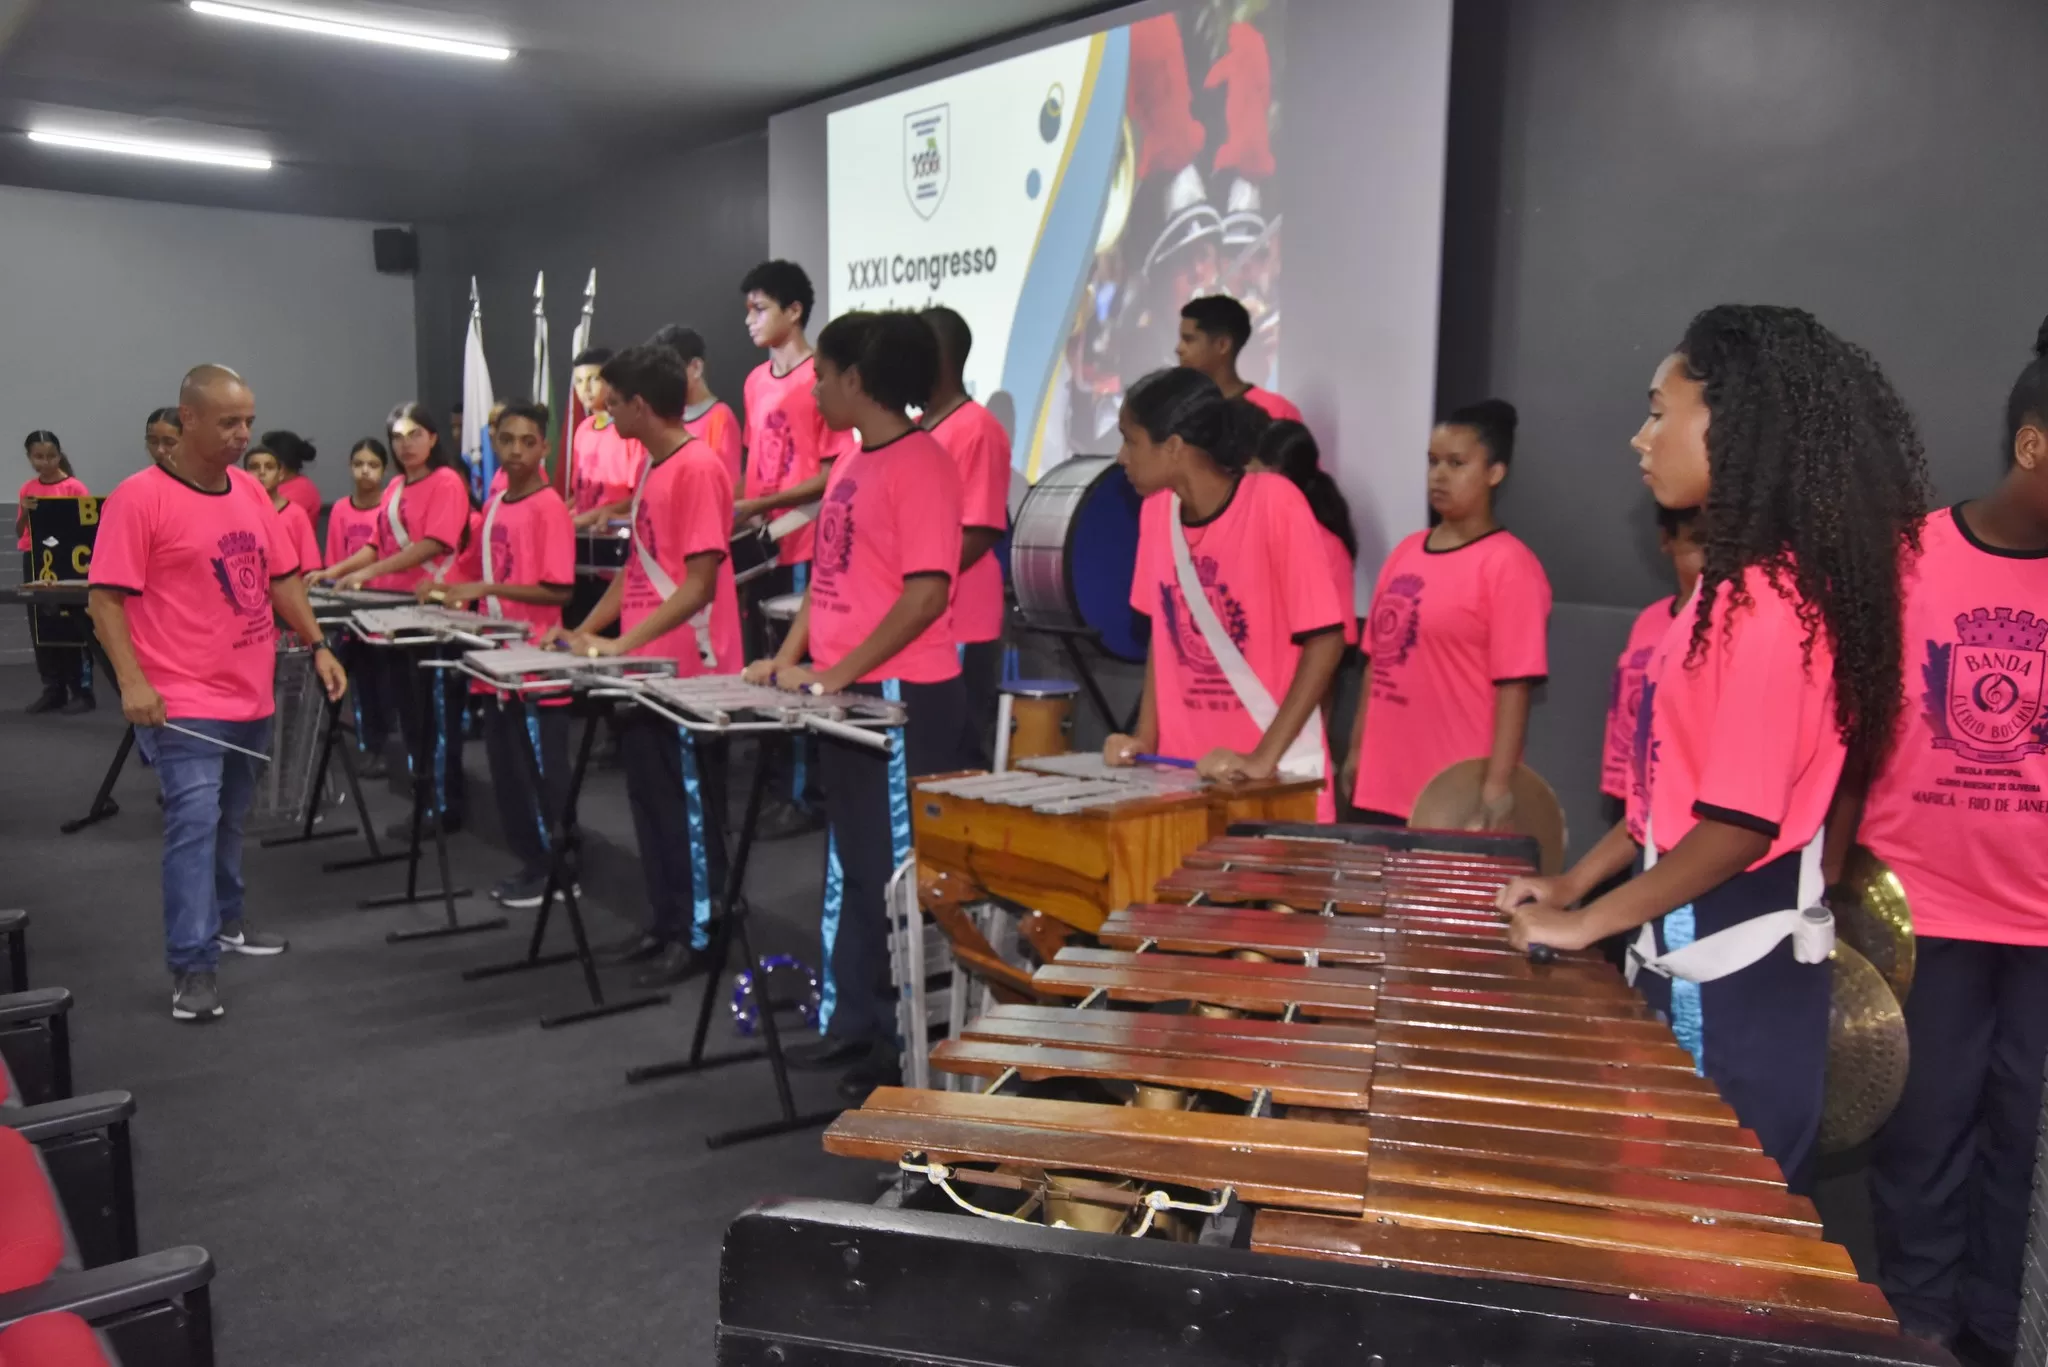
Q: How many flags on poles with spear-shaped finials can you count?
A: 3